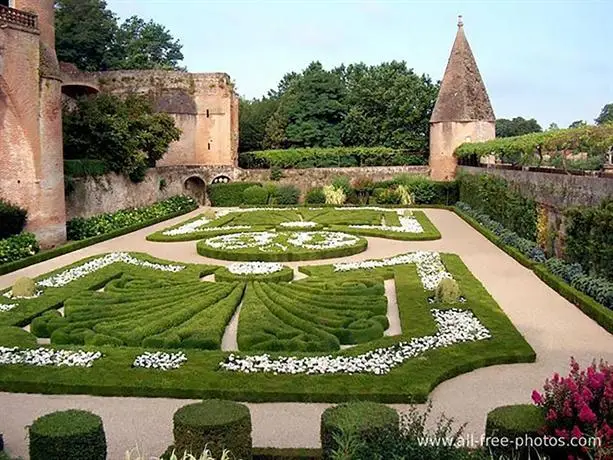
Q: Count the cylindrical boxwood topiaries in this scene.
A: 4